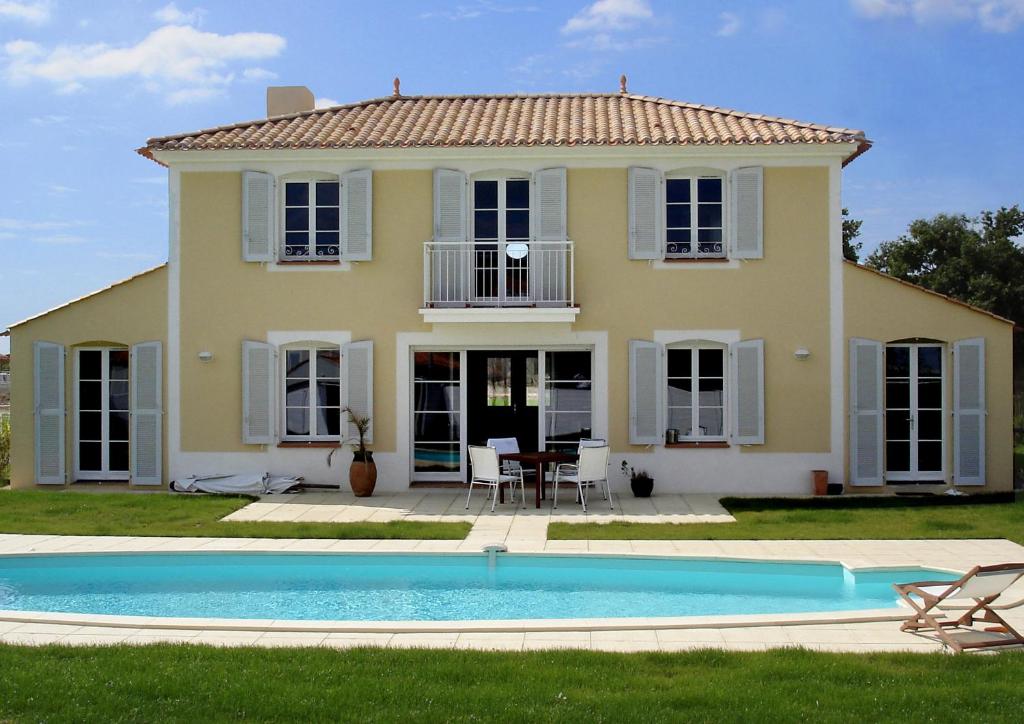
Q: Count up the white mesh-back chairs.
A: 4